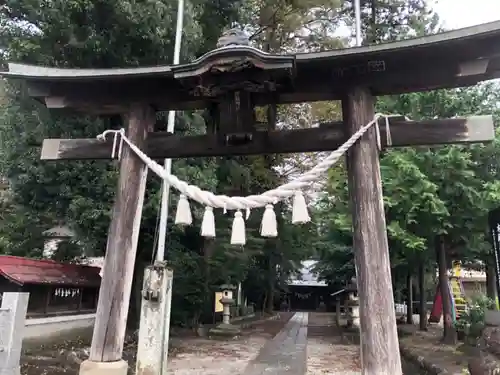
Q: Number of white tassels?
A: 5